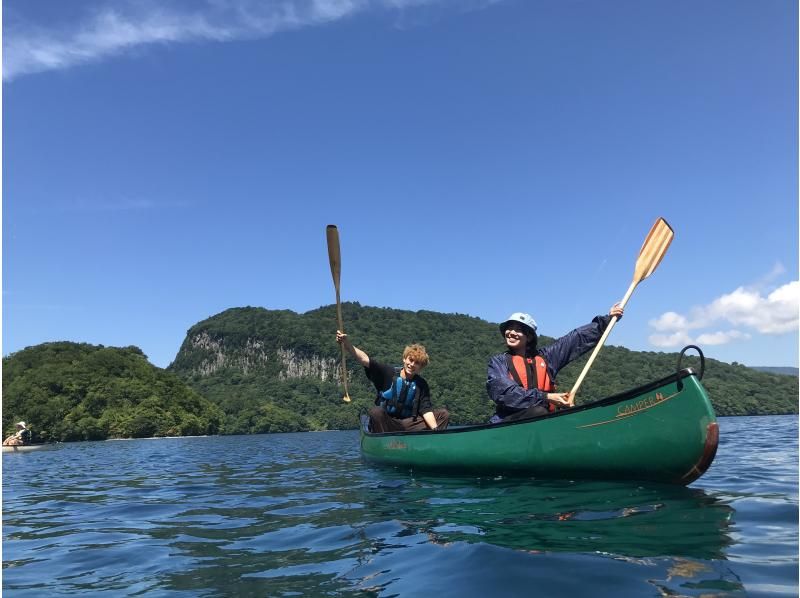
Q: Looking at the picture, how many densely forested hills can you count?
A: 2